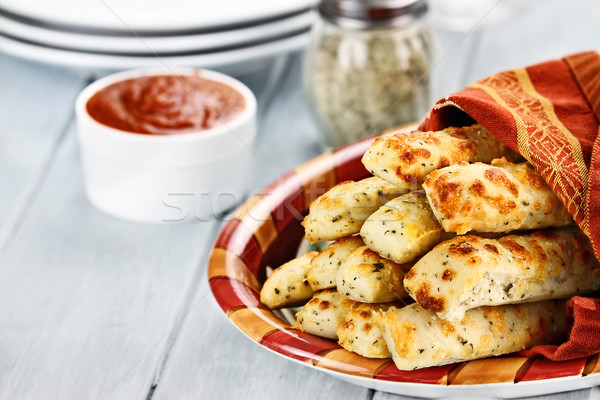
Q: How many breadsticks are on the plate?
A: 11